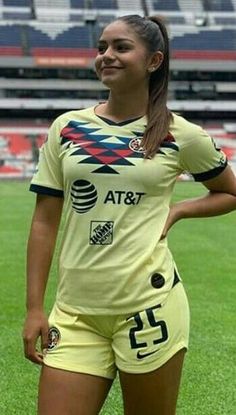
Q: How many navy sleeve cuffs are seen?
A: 2